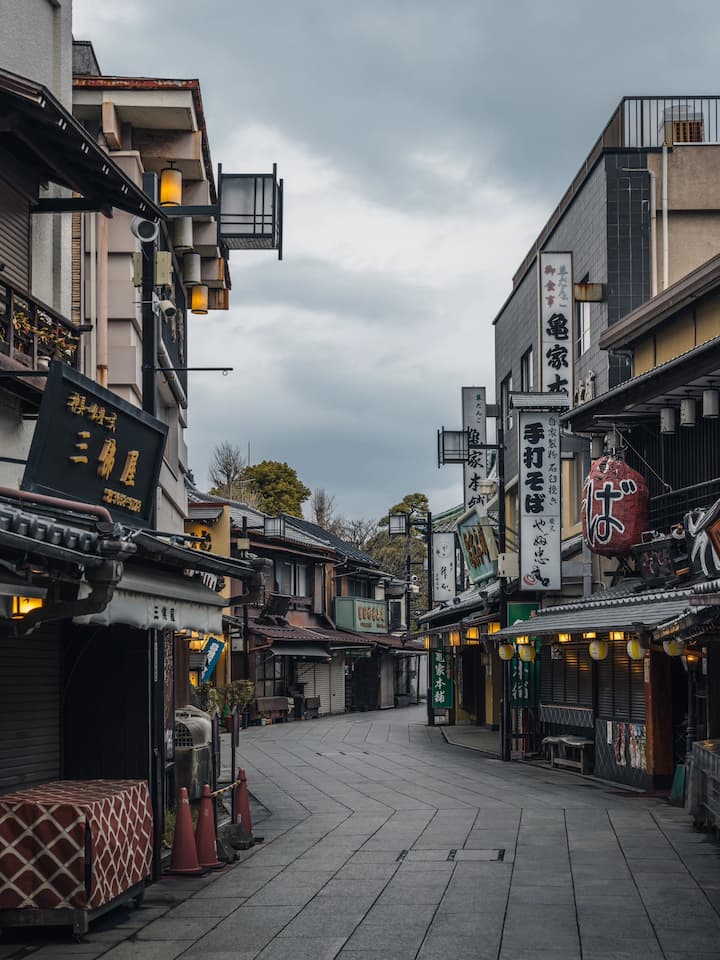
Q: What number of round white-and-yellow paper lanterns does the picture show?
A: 5